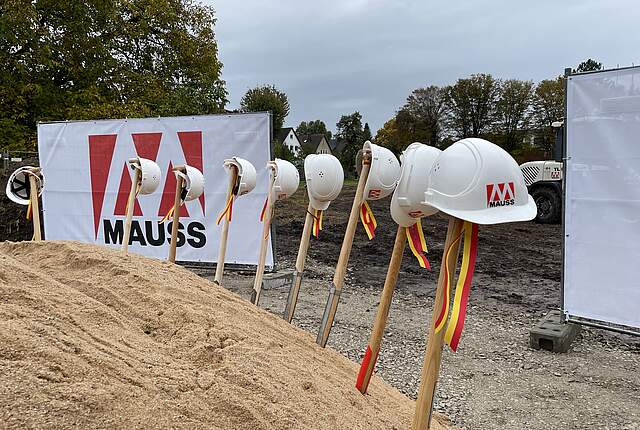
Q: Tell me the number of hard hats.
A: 9